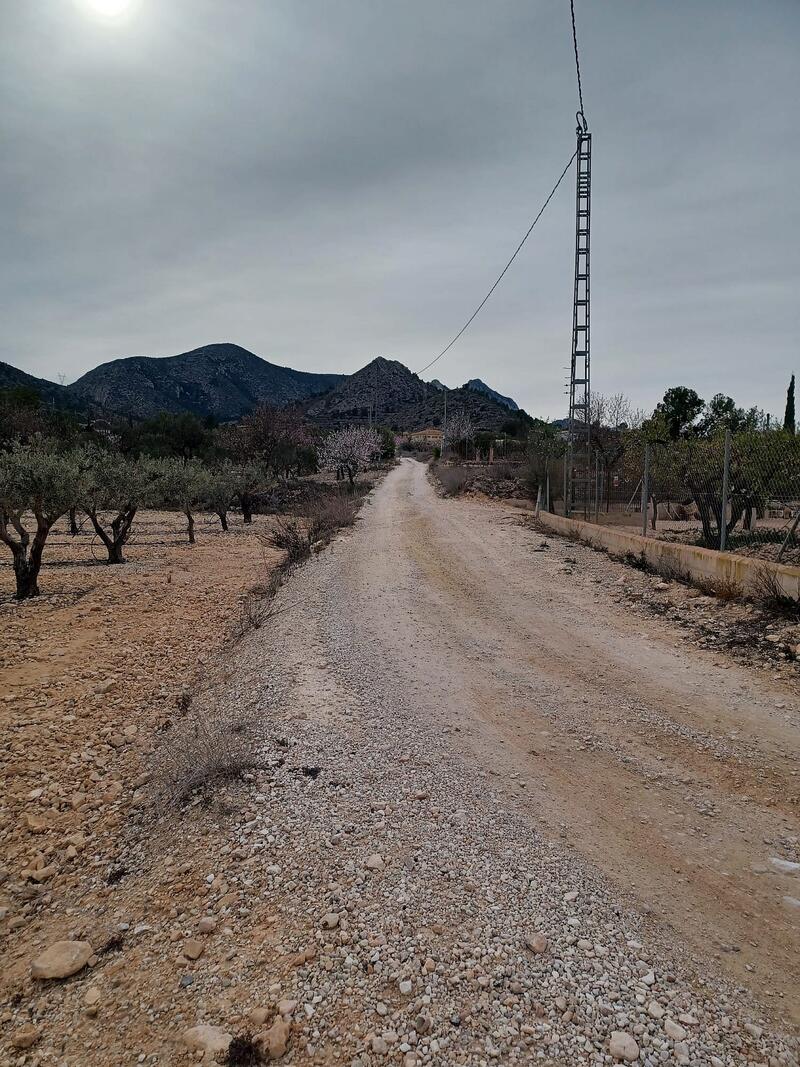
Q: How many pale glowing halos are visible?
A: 1